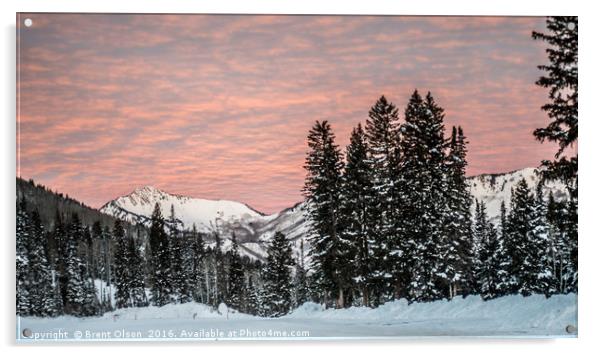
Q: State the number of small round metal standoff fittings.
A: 4